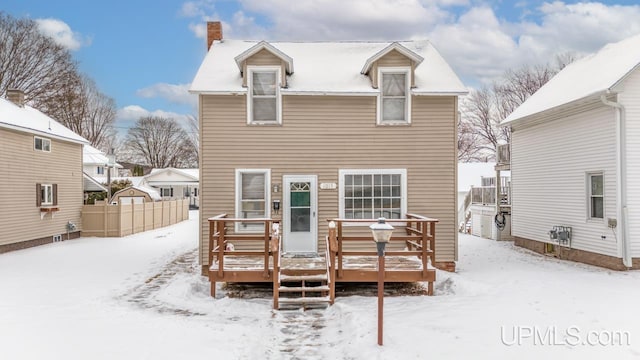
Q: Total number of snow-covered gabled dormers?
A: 2